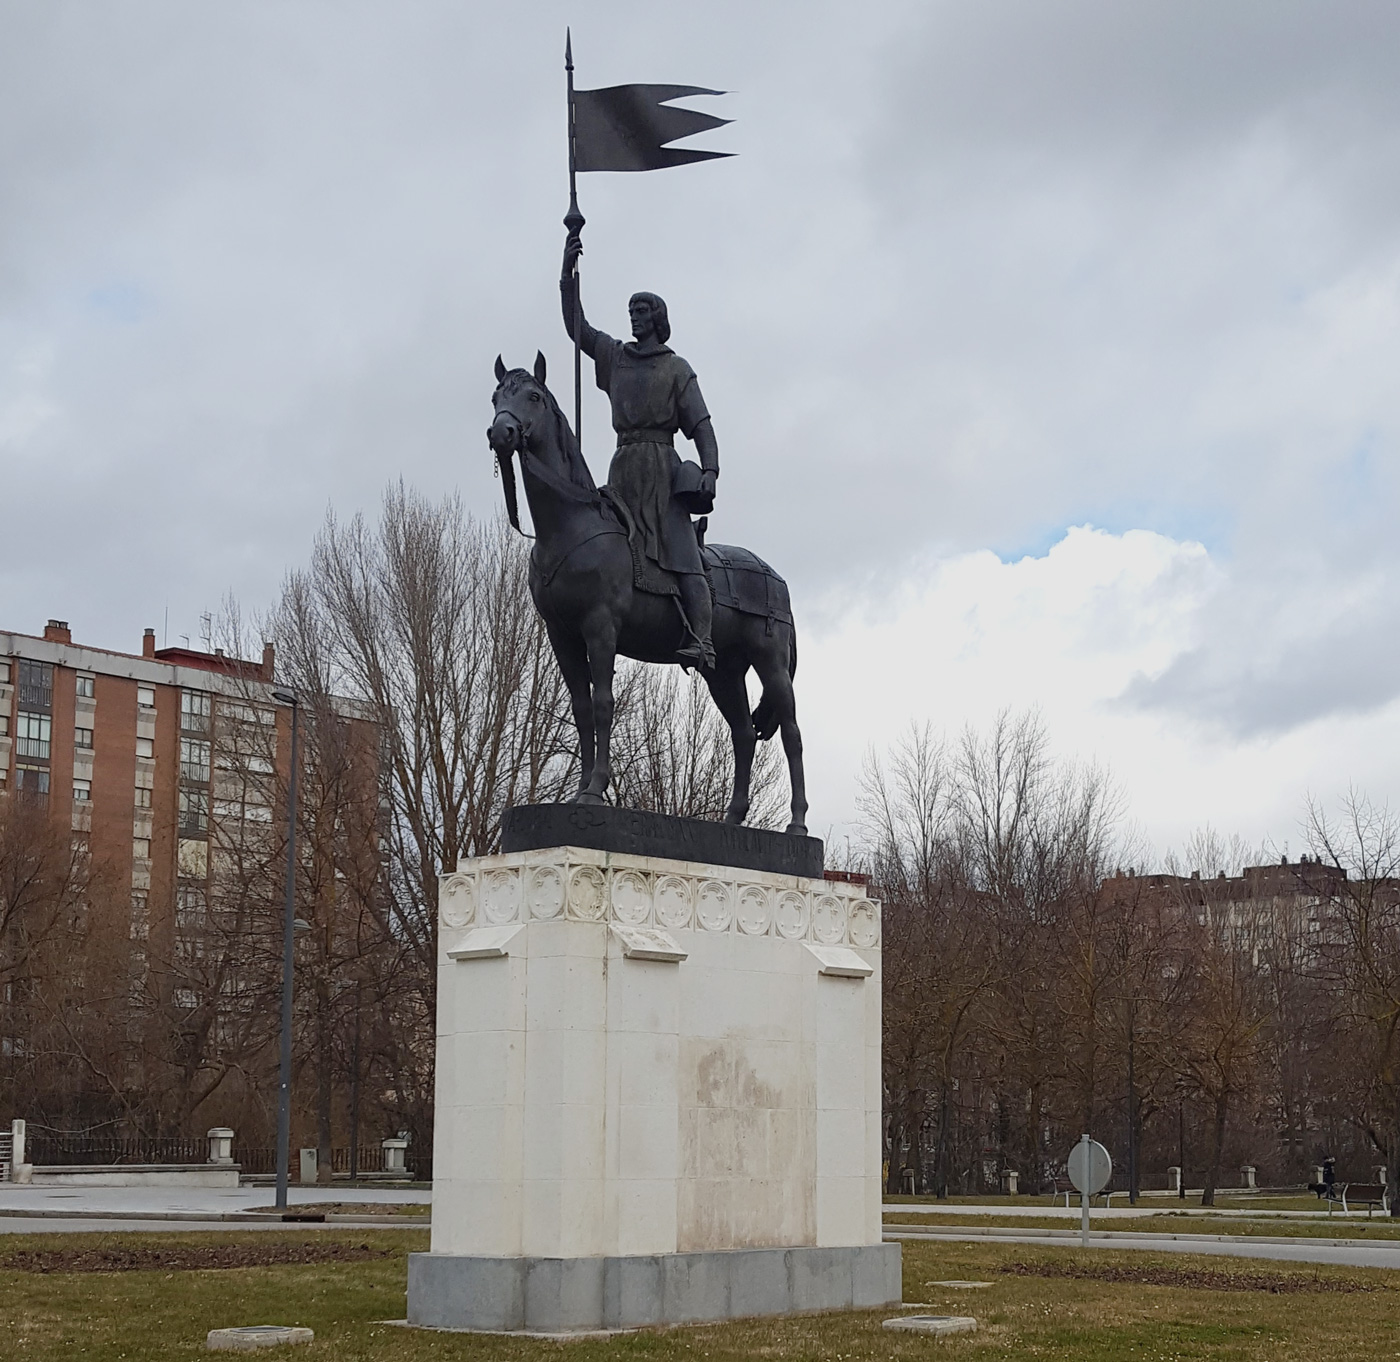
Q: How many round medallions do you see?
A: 11